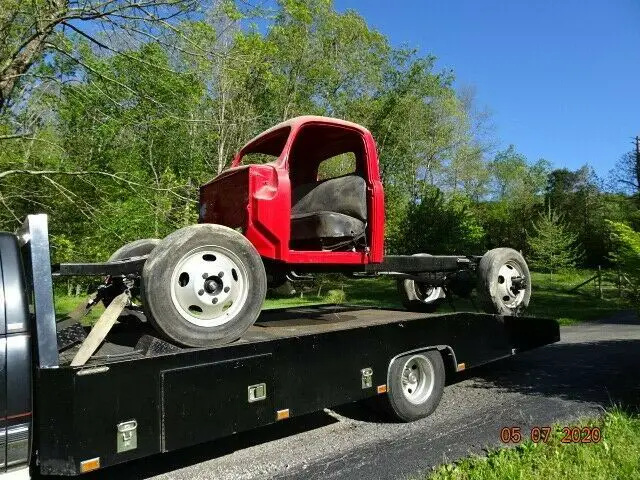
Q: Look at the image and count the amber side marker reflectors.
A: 4